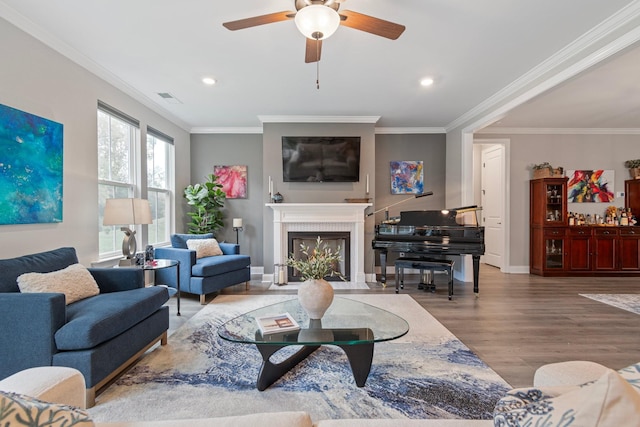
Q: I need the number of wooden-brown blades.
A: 3